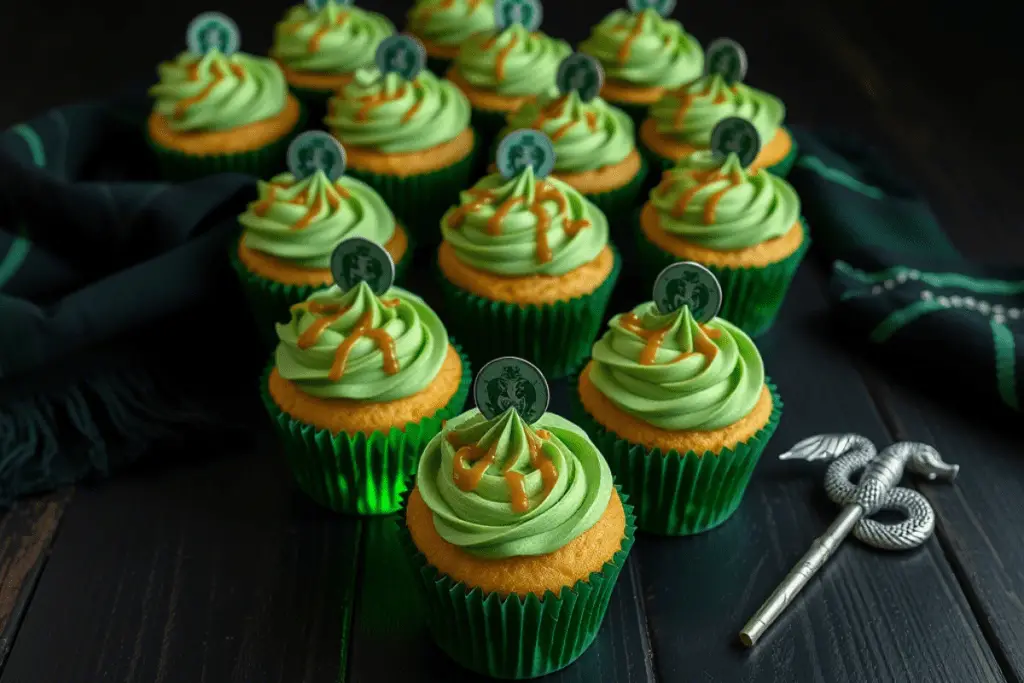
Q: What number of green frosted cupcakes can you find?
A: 14